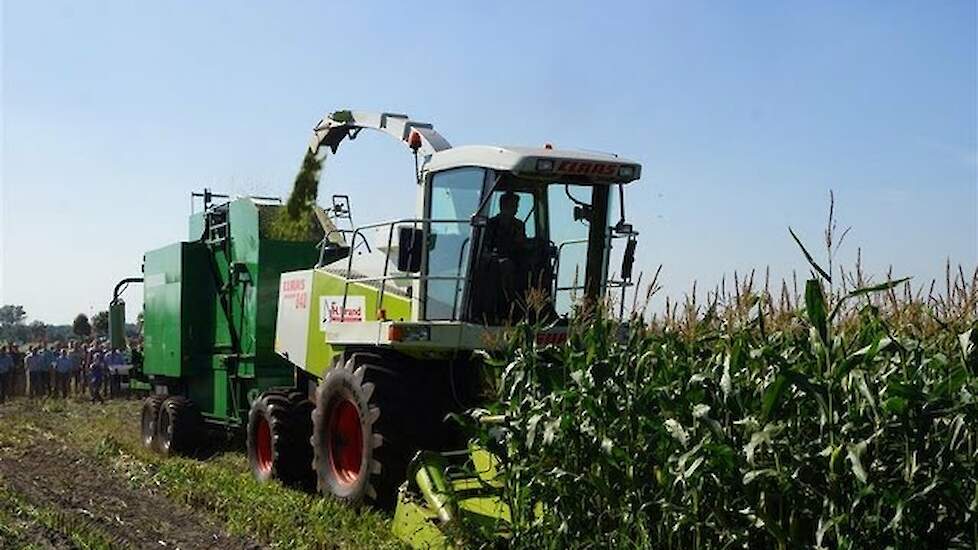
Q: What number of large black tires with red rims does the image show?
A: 2